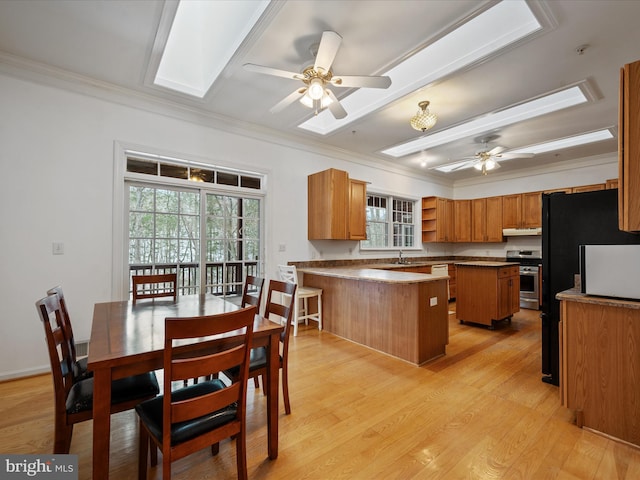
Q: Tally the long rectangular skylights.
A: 4